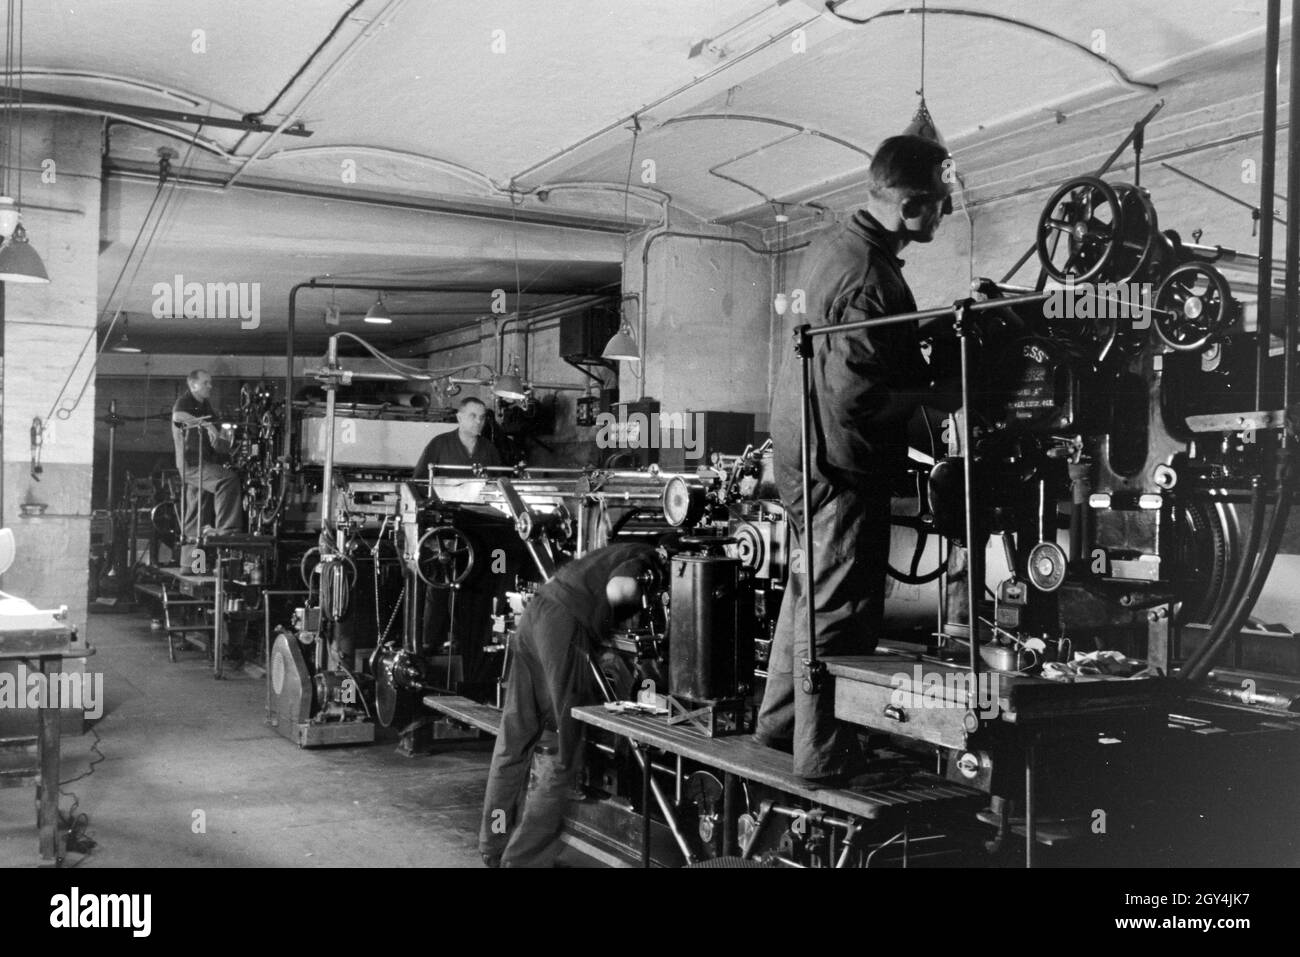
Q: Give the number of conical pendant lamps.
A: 6